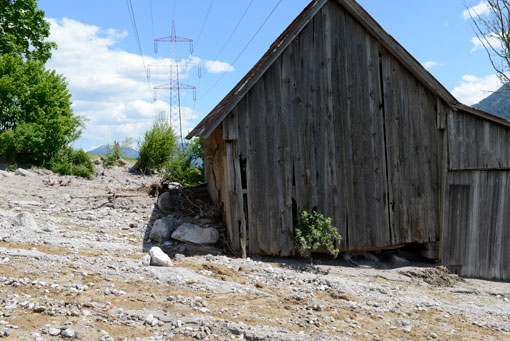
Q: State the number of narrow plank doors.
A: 1